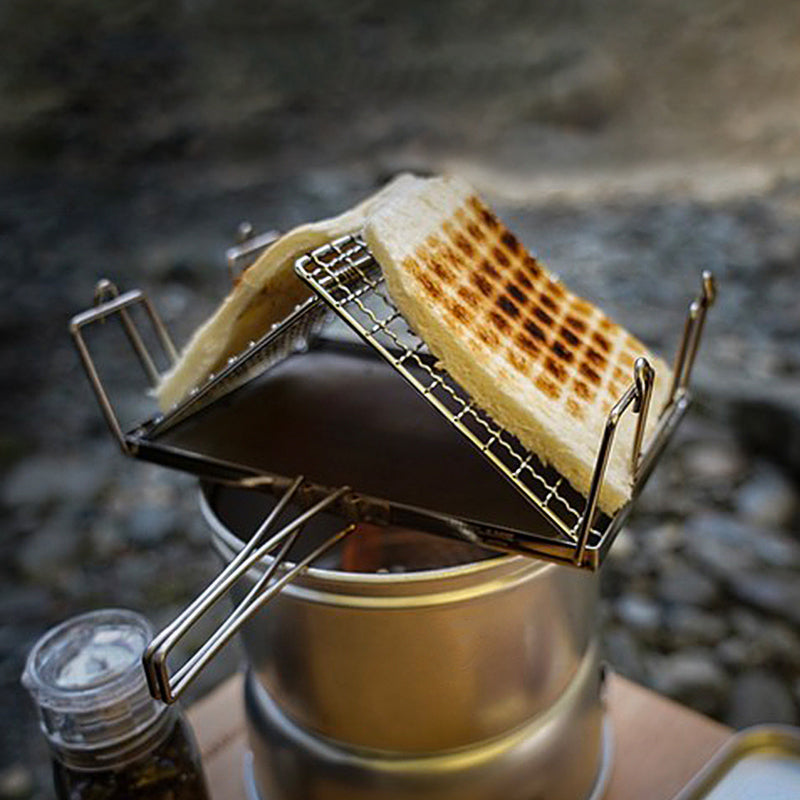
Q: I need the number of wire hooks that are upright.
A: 4